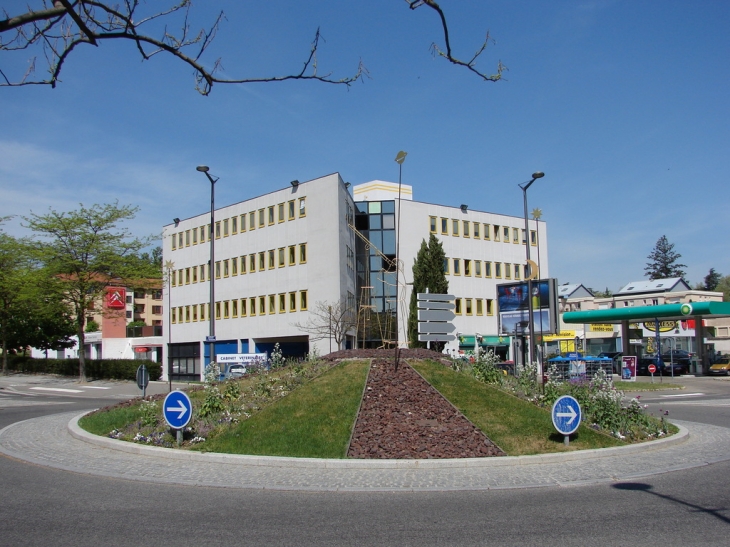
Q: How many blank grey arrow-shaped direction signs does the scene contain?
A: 5